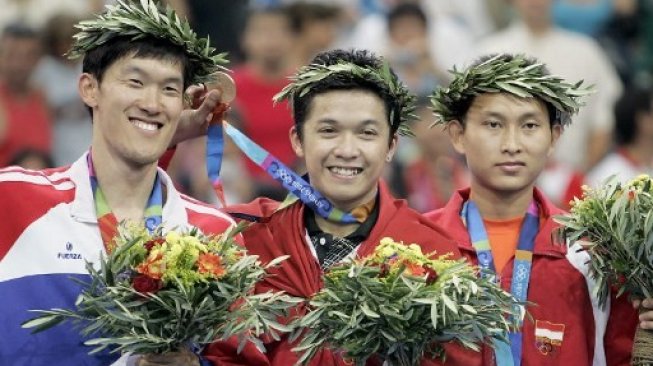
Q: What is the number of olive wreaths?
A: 3